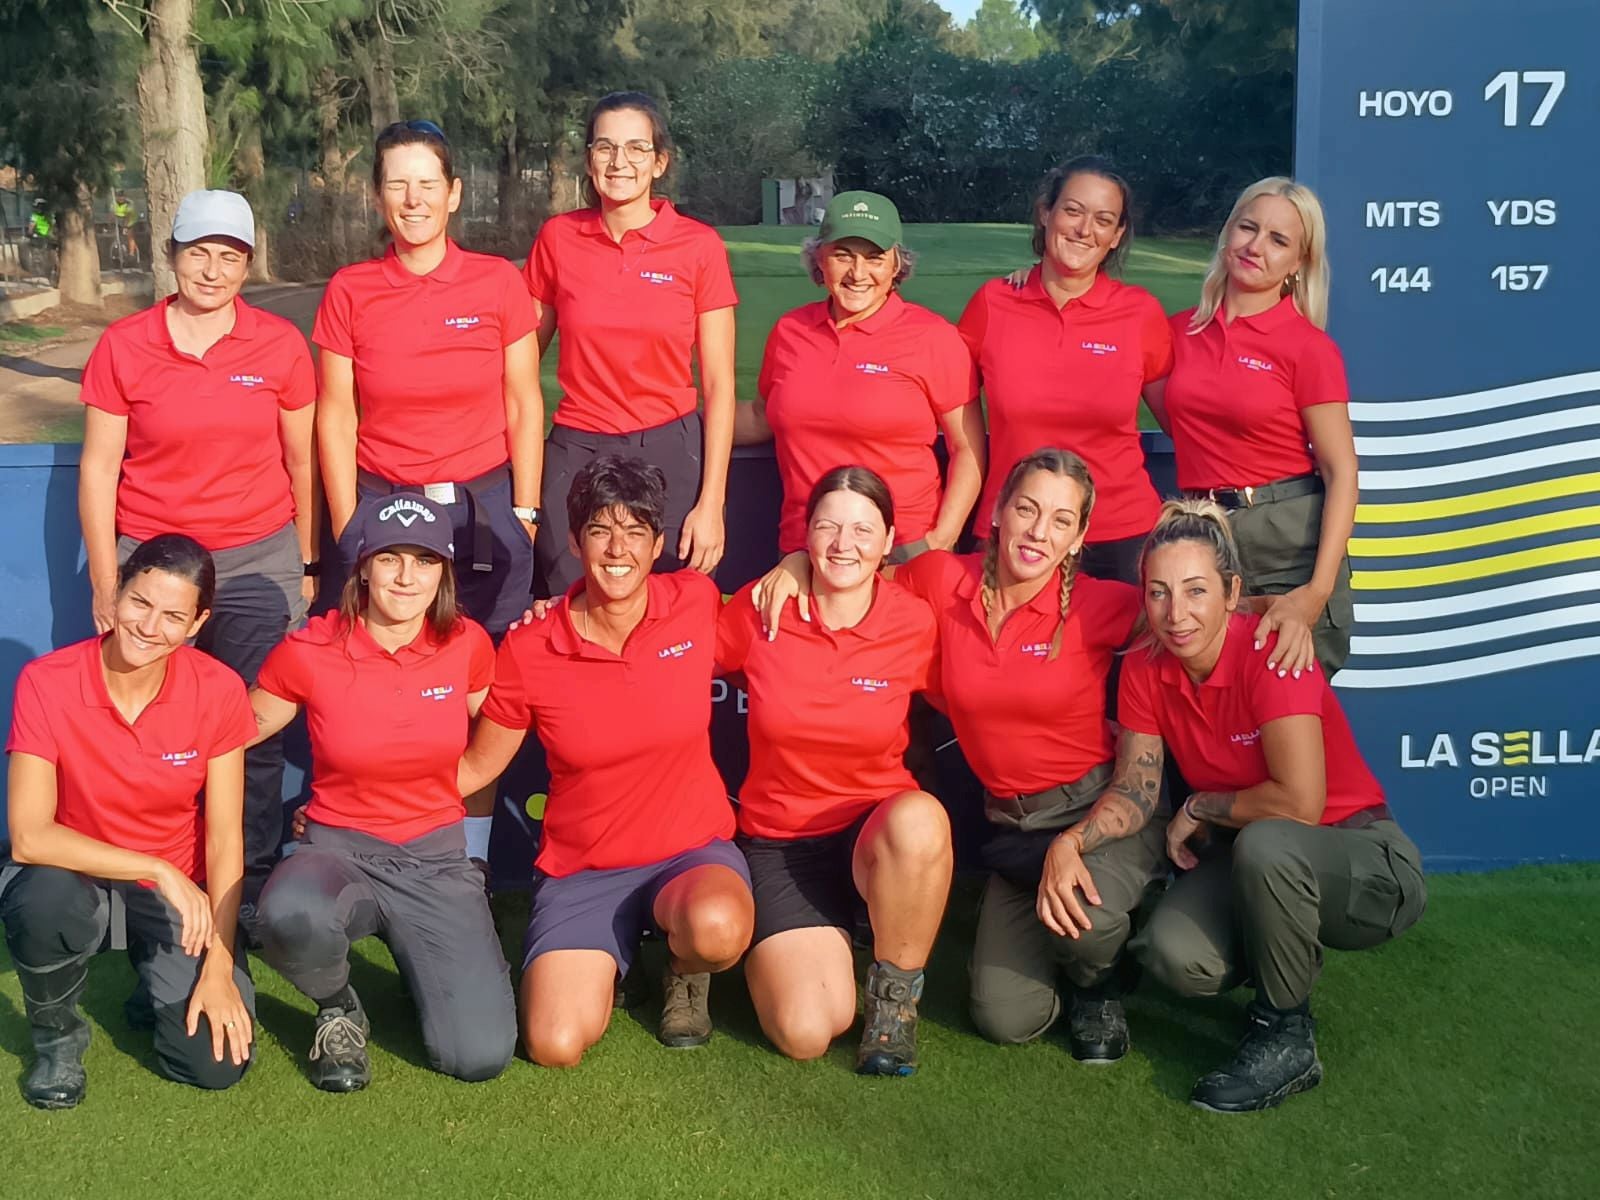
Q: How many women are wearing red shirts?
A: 12